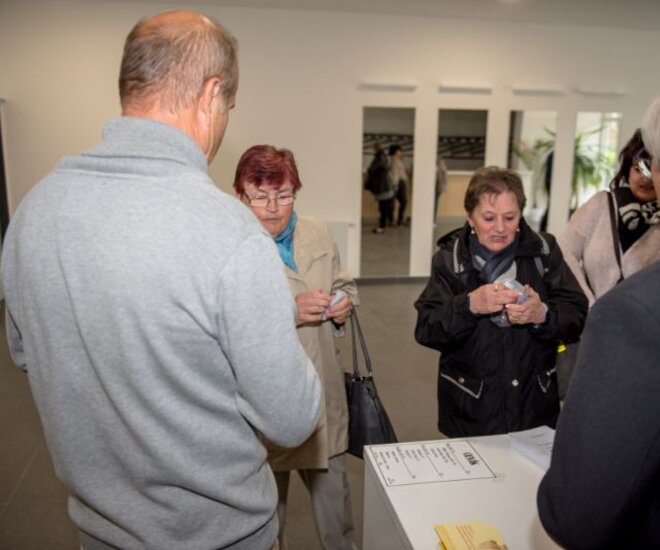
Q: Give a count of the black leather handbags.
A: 1